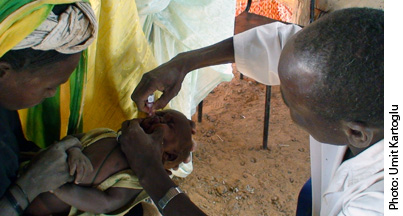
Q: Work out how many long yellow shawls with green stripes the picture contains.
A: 1